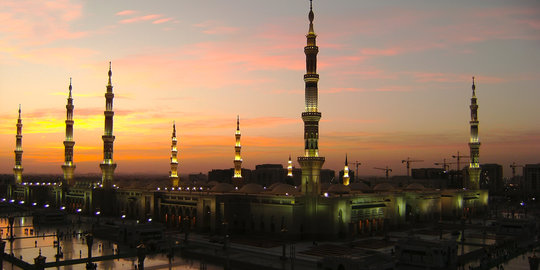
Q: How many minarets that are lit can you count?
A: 9